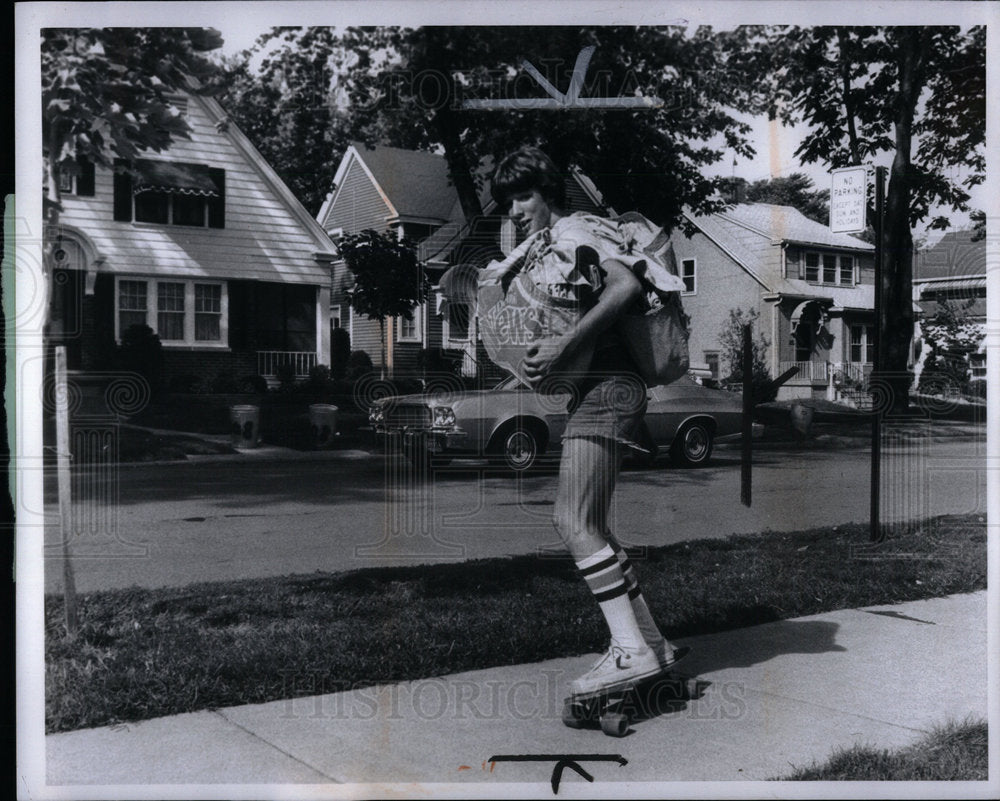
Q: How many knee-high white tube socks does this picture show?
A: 2